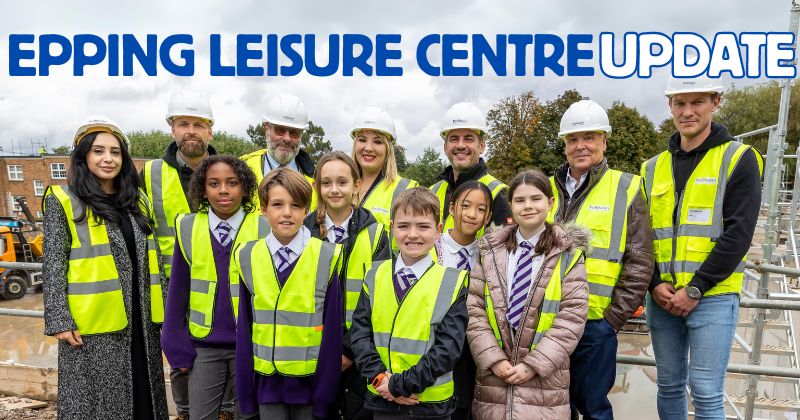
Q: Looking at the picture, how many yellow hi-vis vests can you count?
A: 13